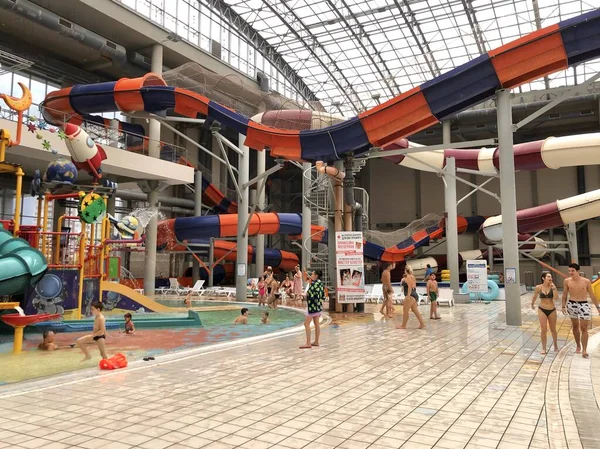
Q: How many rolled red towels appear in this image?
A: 0